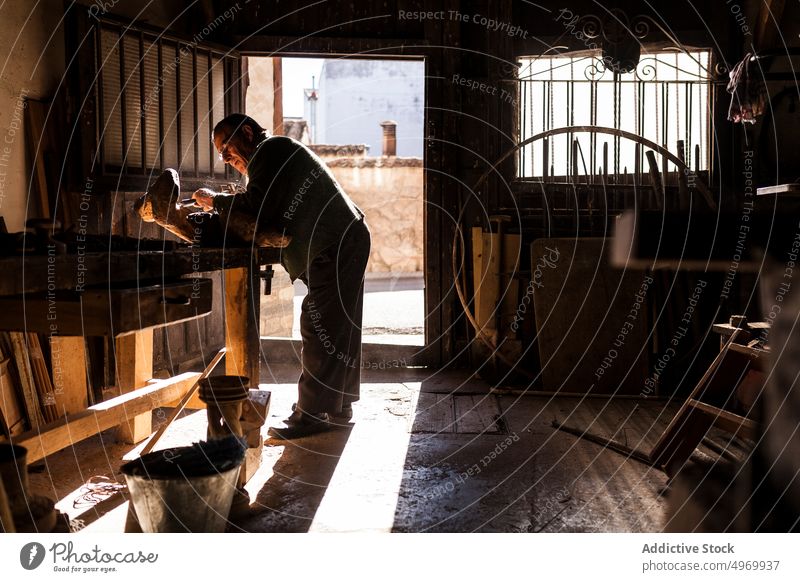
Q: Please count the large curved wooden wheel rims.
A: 1